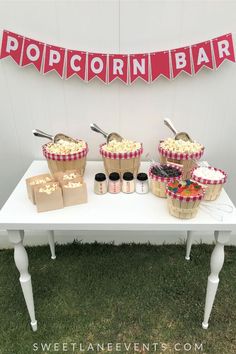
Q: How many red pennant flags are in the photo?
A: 11